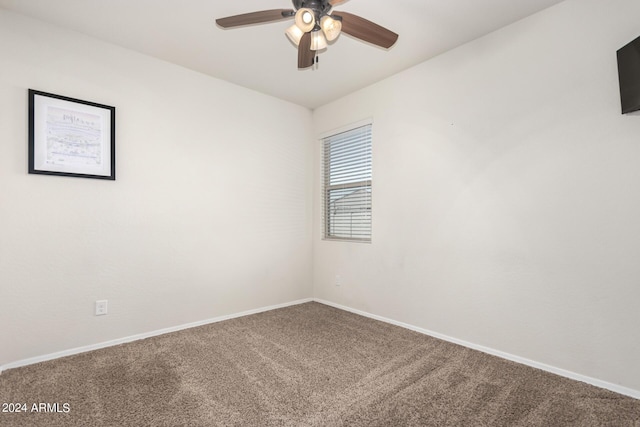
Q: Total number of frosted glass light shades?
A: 4